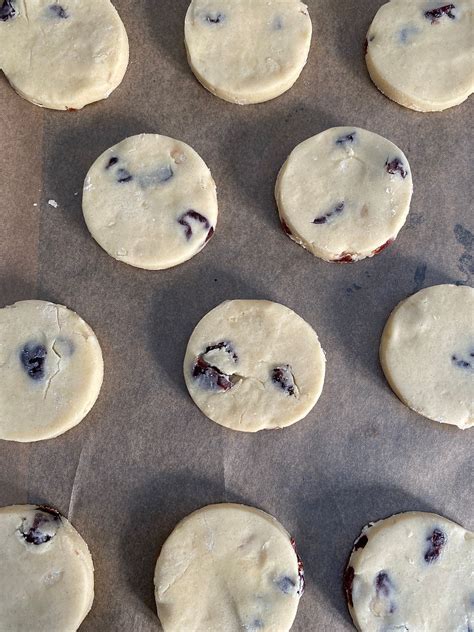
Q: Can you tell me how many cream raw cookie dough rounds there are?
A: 11